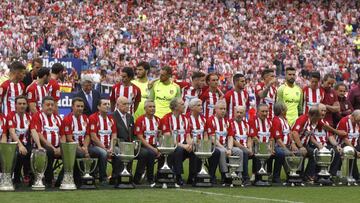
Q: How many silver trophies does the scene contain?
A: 12